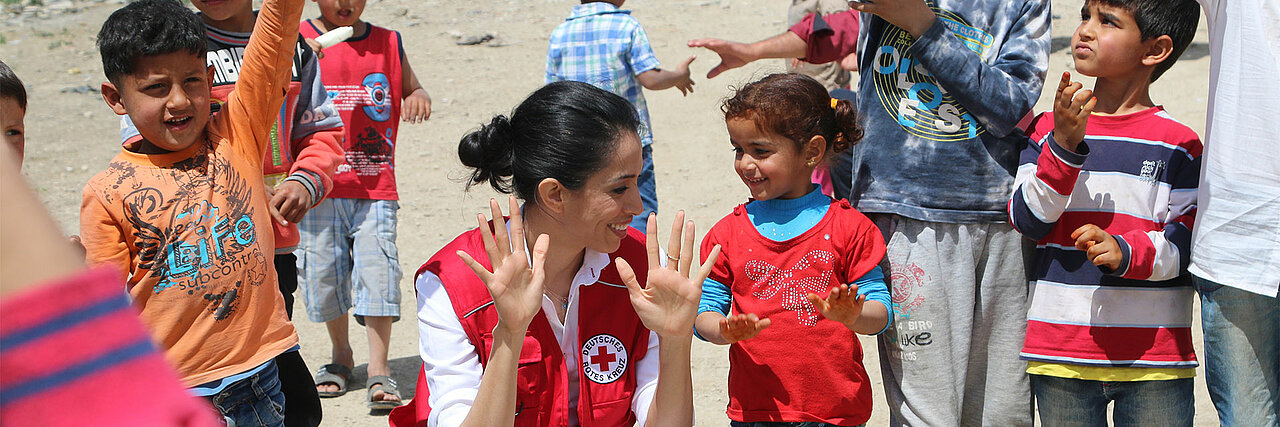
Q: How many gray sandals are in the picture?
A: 2